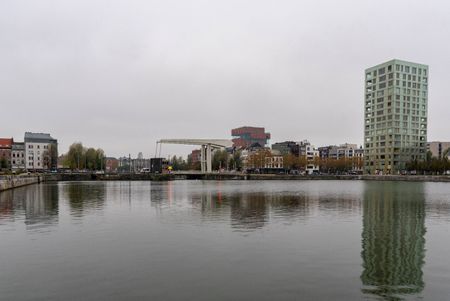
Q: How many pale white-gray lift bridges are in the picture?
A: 1